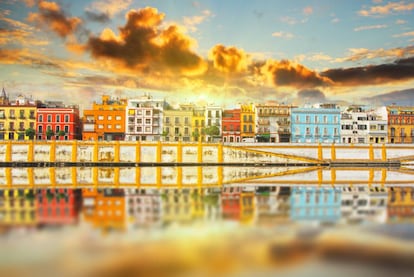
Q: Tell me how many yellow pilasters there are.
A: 15